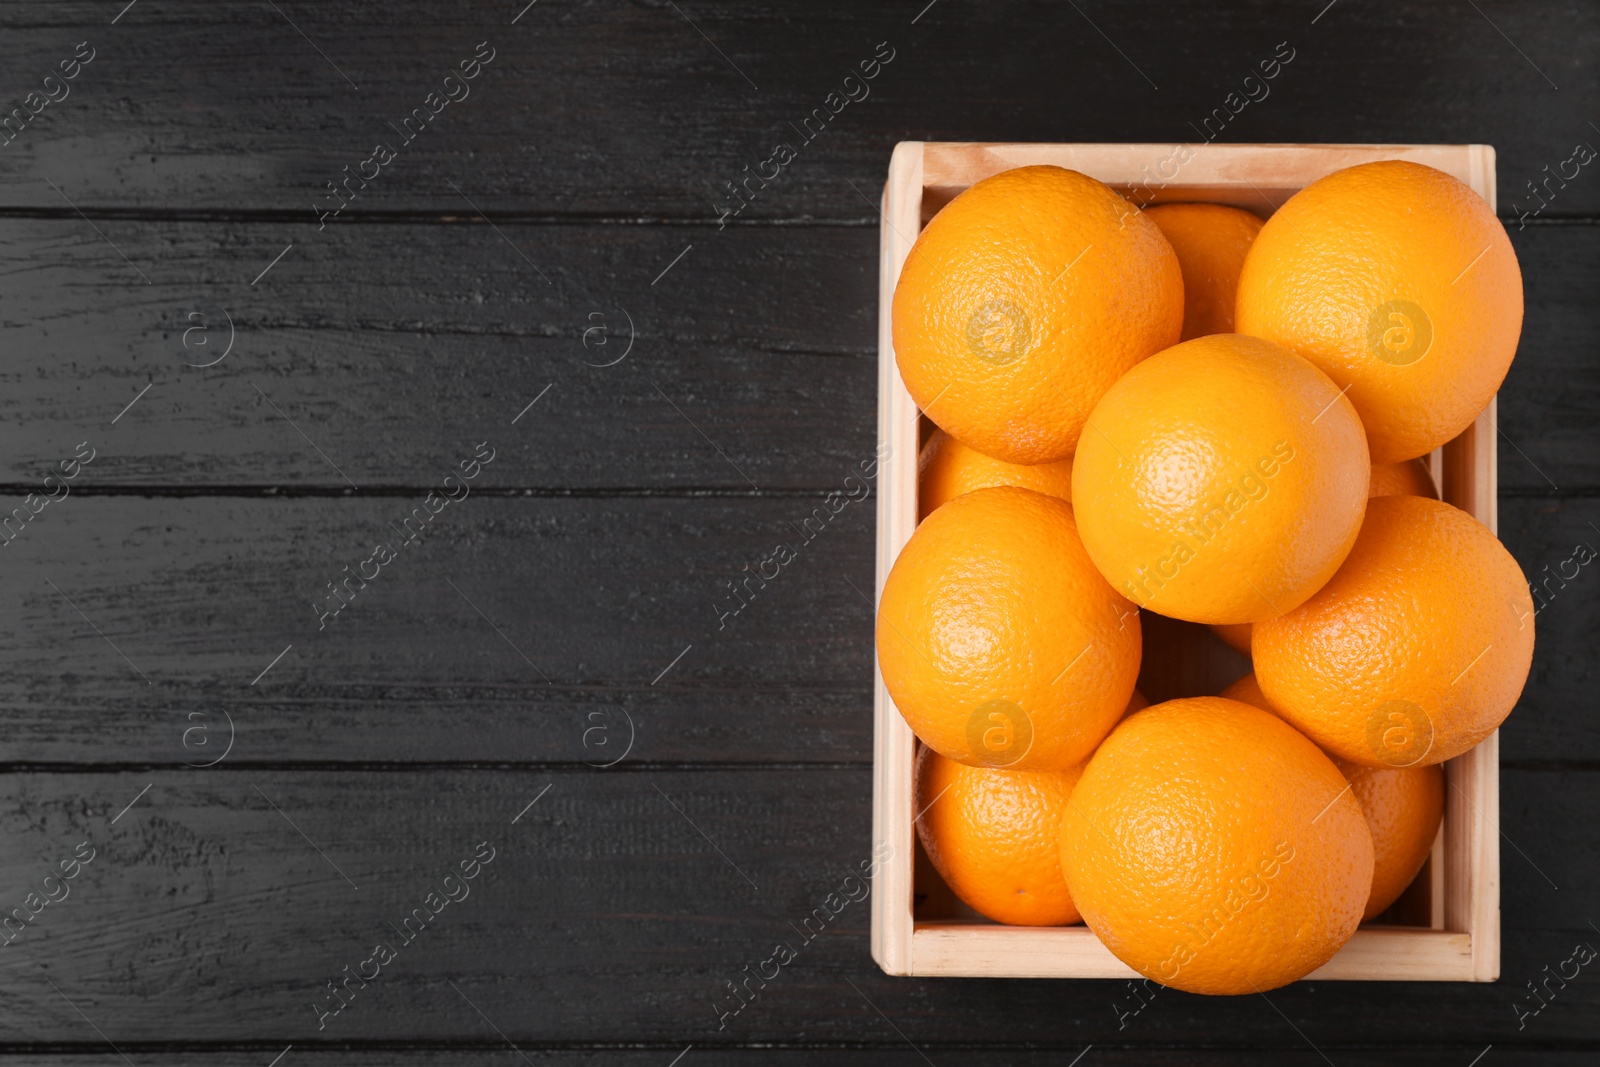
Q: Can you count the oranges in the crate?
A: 11